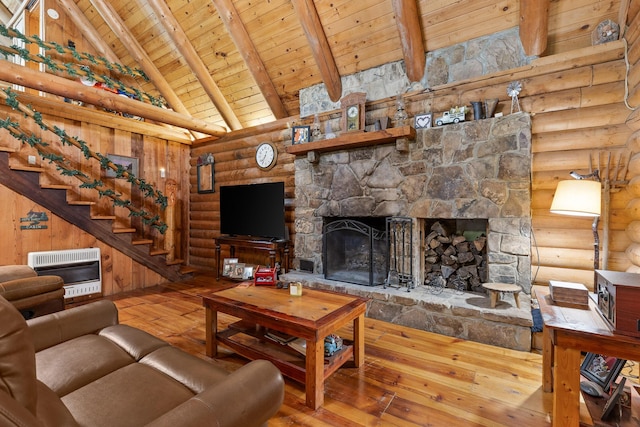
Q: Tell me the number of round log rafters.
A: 7